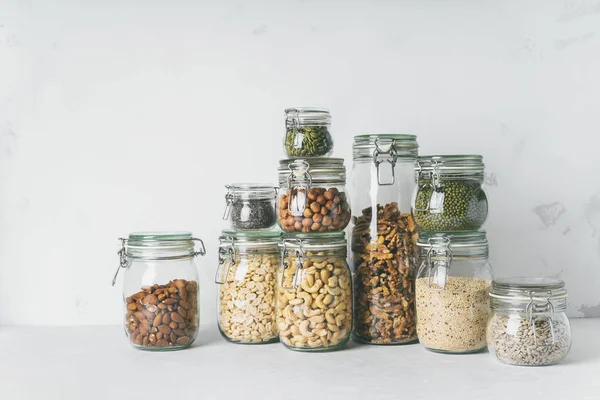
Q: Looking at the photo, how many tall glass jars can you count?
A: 1